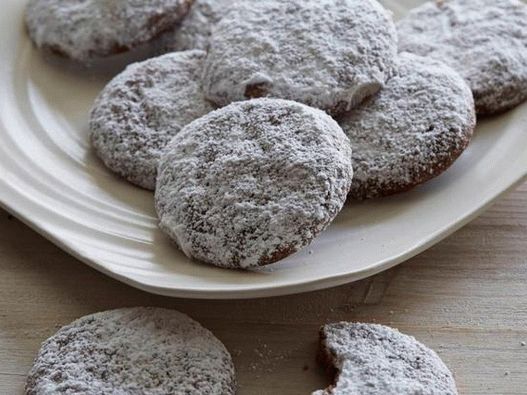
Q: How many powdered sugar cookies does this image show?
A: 9